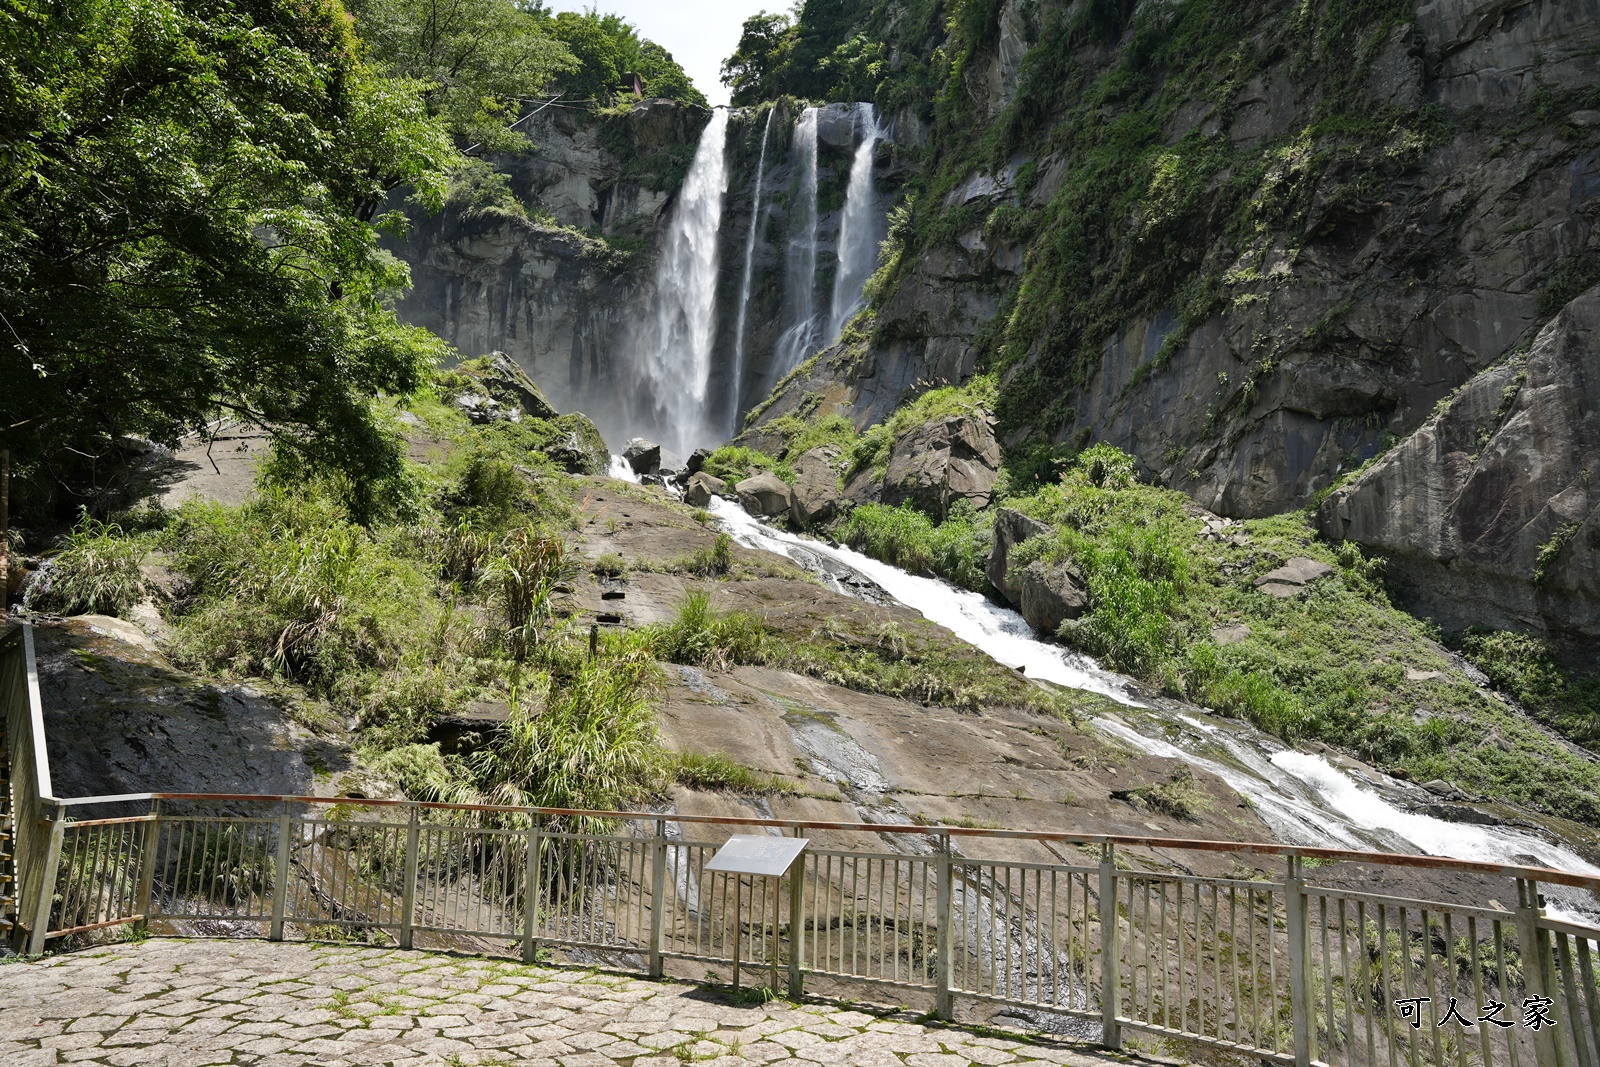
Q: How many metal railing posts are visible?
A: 11